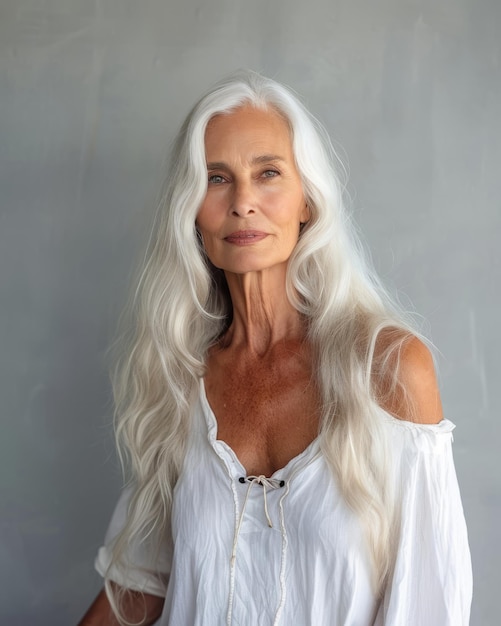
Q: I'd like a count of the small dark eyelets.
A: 2